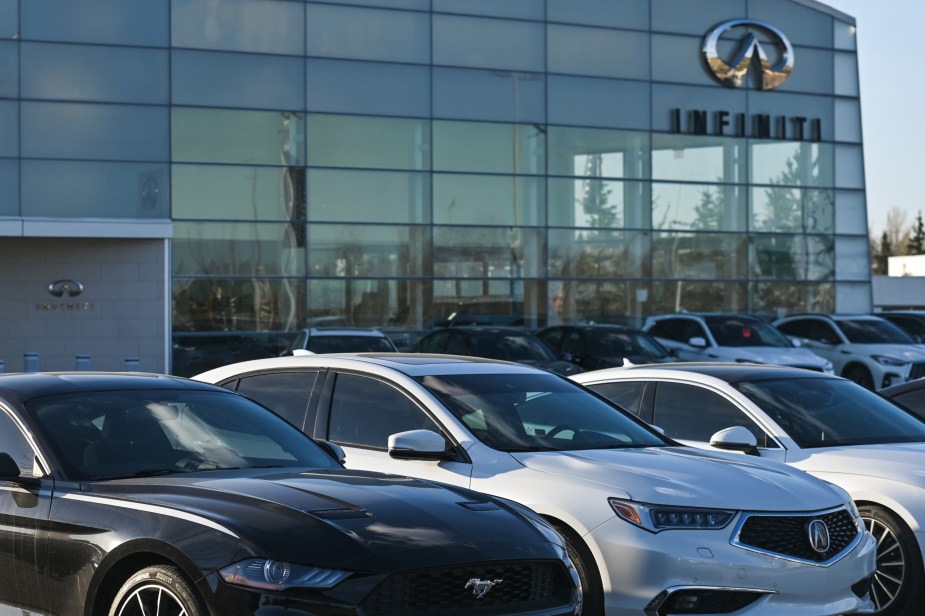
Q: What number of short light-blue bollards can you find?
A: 4